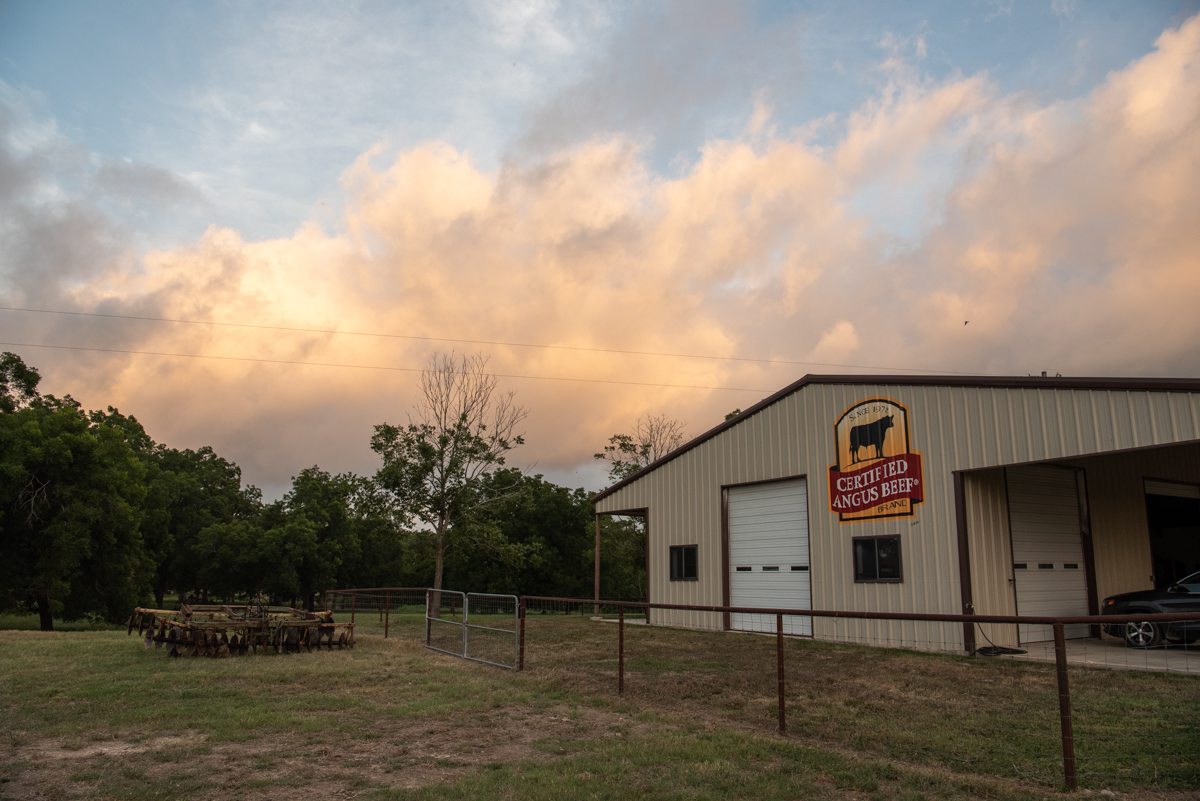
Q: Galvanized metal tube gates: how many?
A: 2